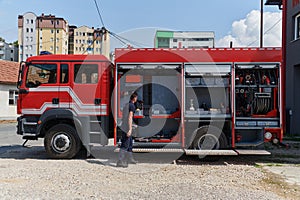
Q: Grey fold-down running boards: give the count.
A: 3